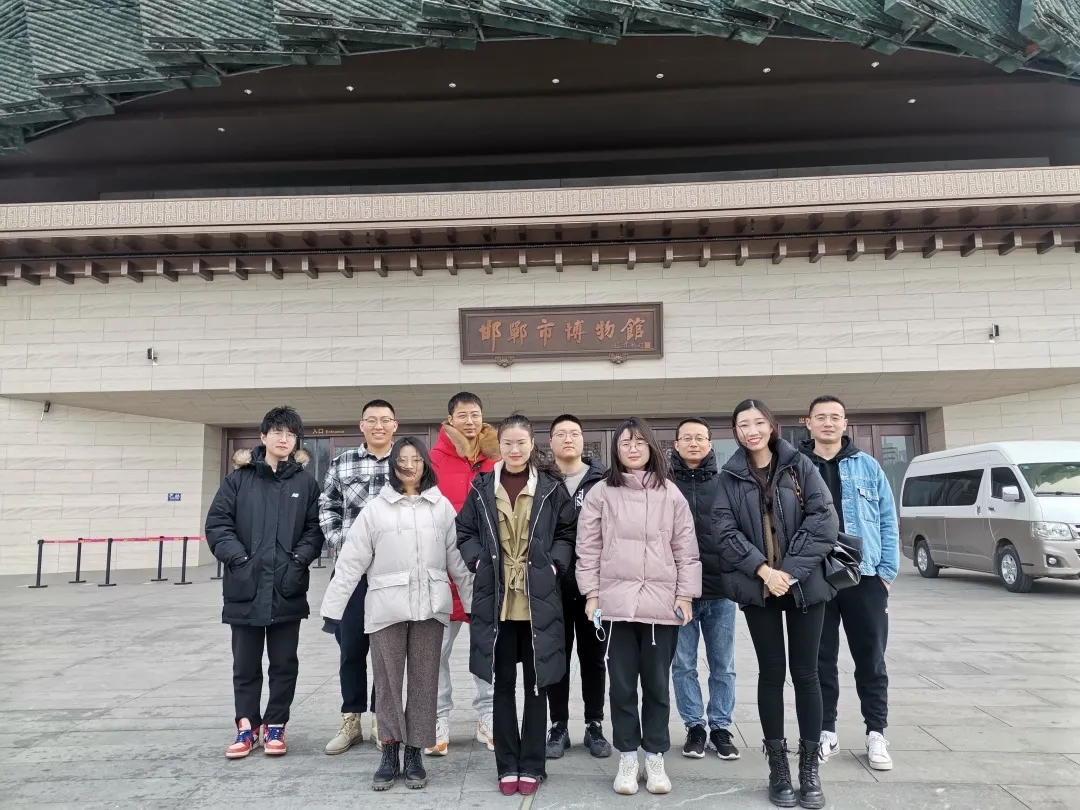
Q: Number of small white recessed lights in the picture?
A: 9